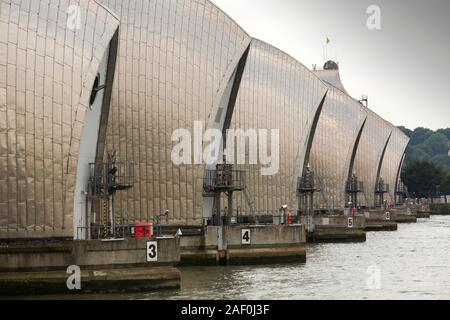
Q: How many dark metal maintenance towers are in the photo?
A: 6